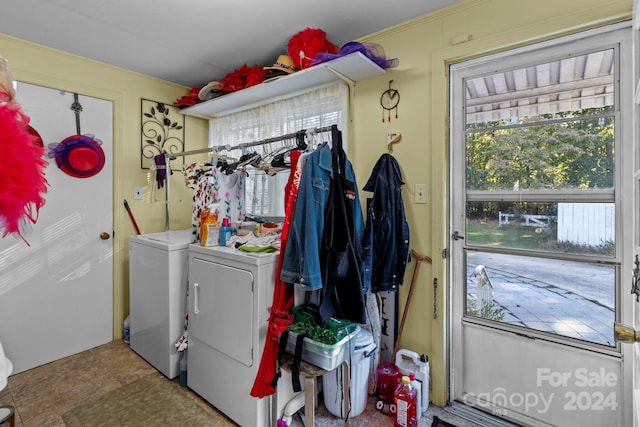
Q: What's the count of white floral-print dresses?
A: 2